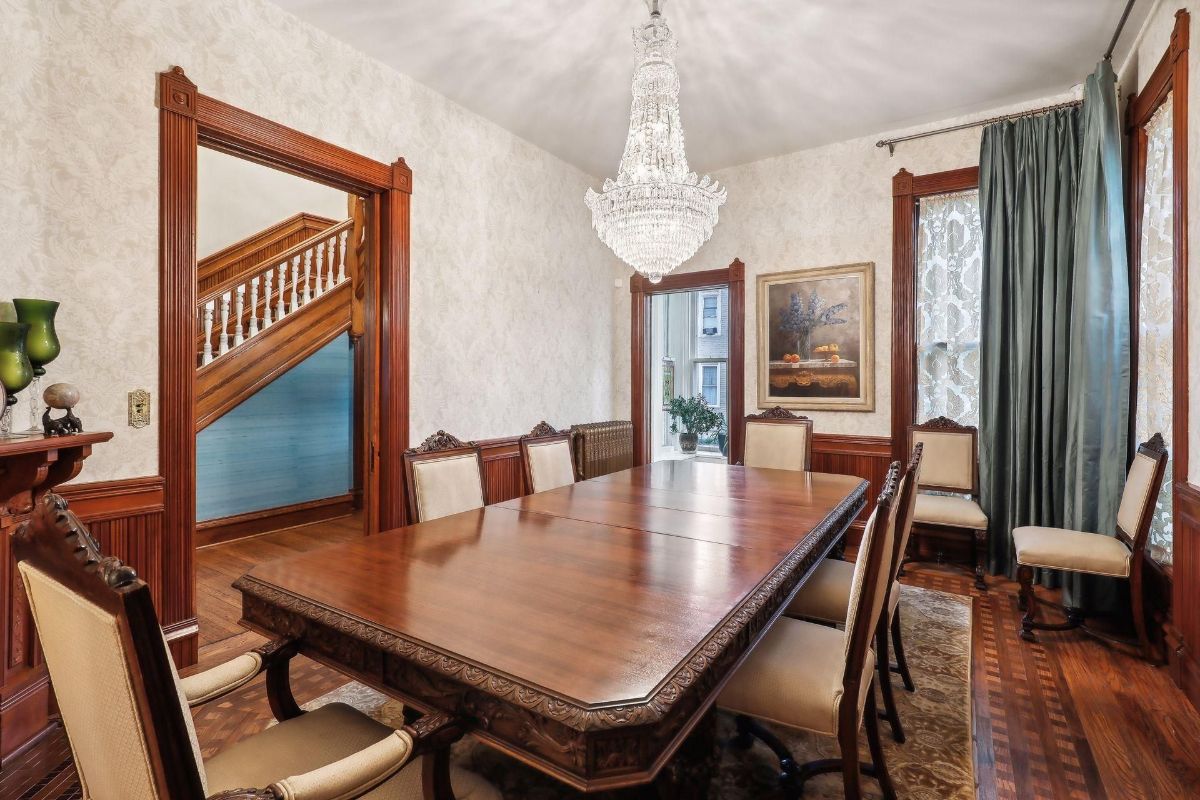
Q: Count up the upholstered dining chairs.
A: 8